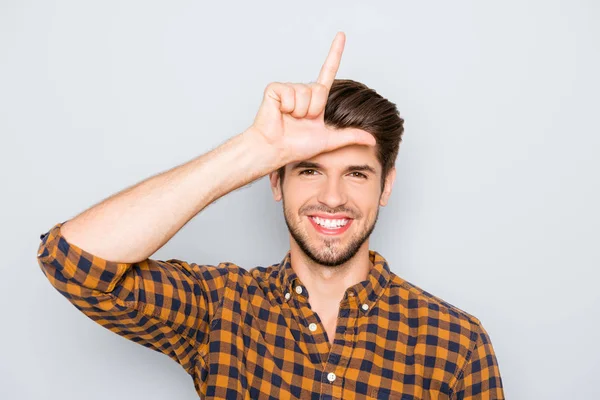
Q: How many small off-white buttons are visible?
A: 5